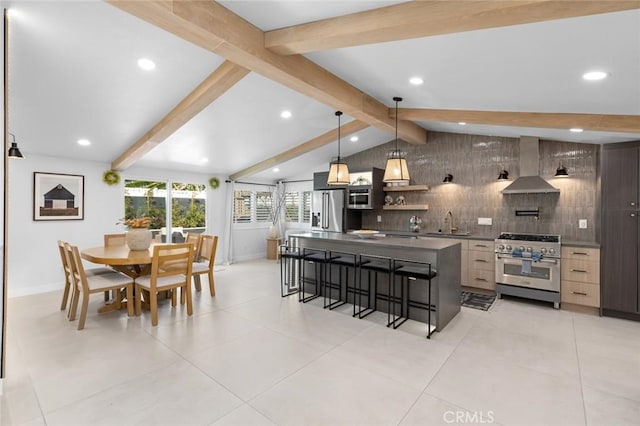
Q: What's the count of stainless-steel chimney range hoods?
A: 1